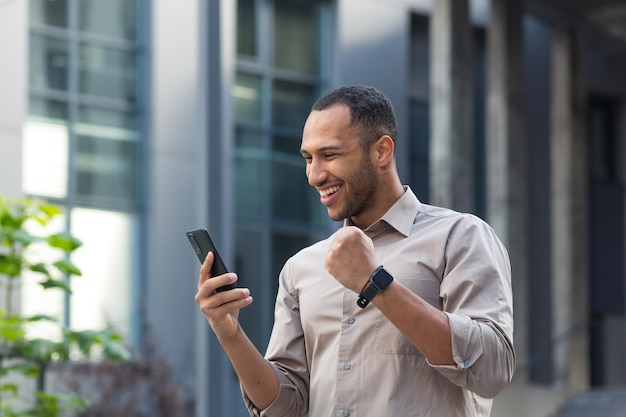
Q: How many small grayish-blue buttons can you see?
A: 4